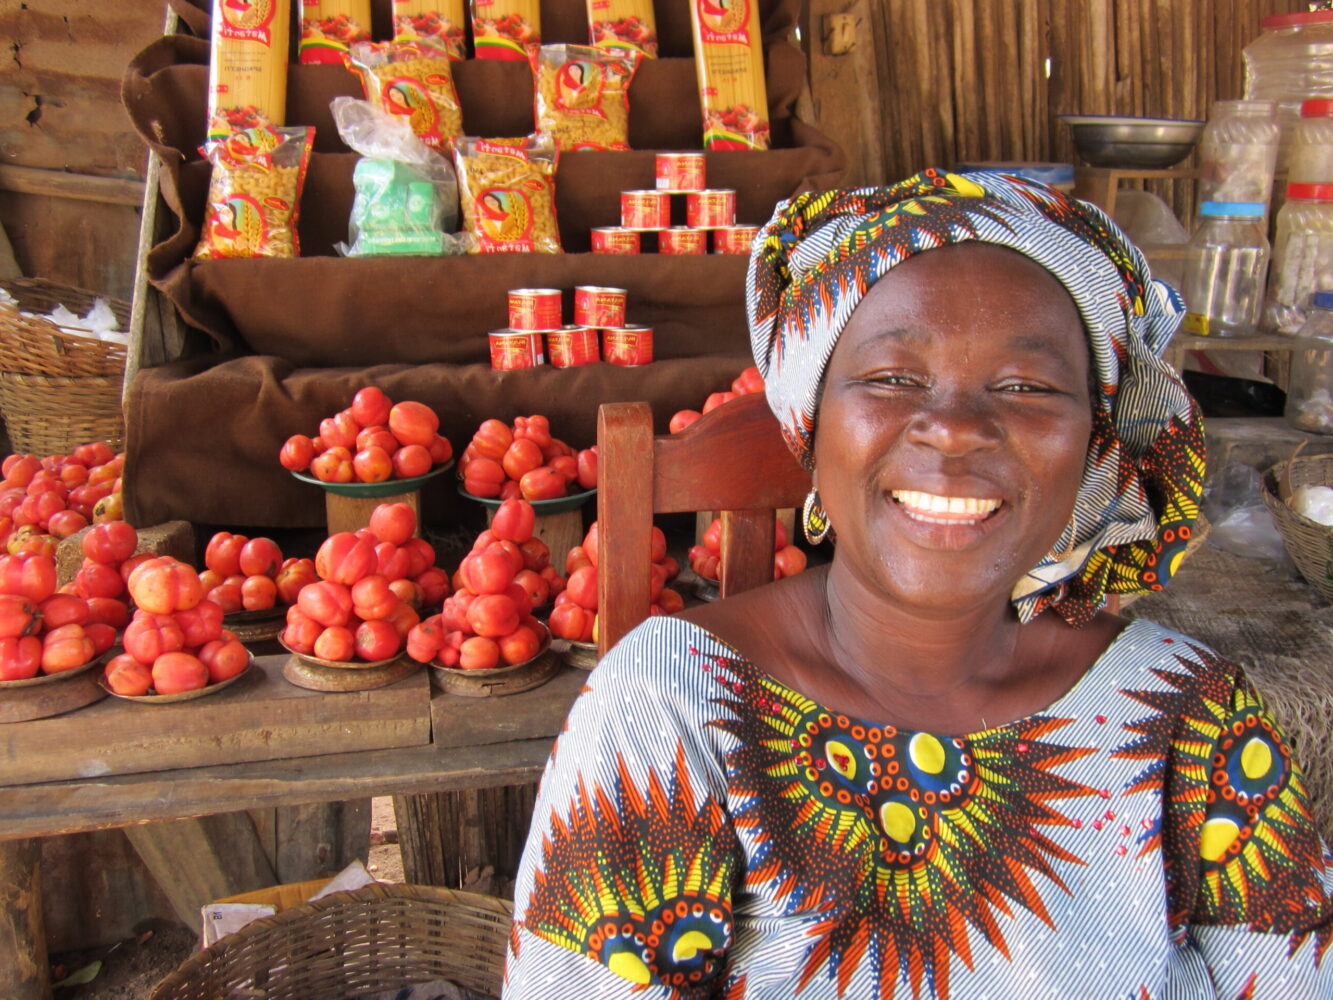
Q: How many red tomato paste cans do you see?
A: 11